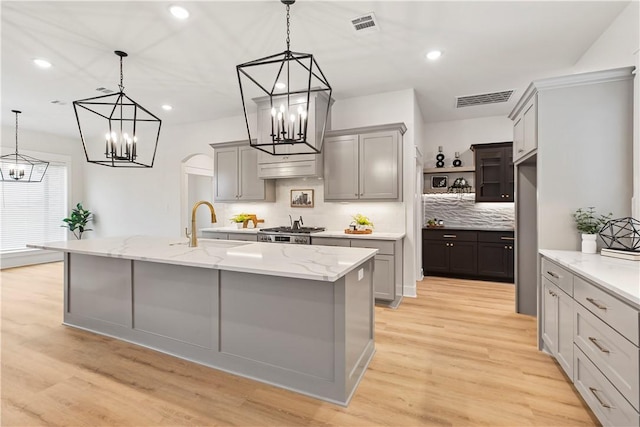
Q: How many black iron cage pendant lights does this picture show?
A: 3